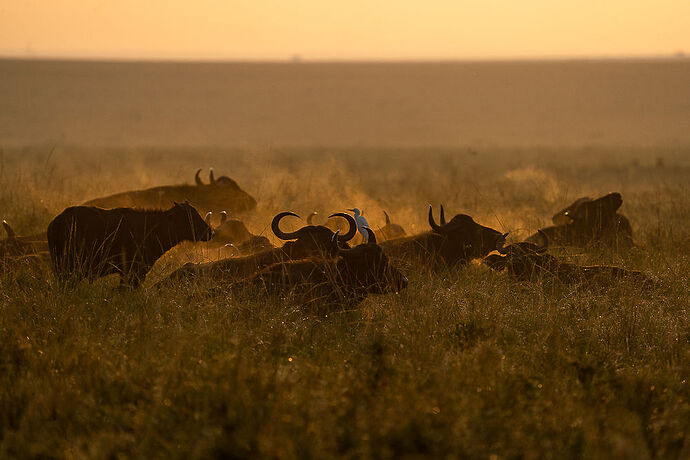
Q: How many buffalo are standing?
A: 1